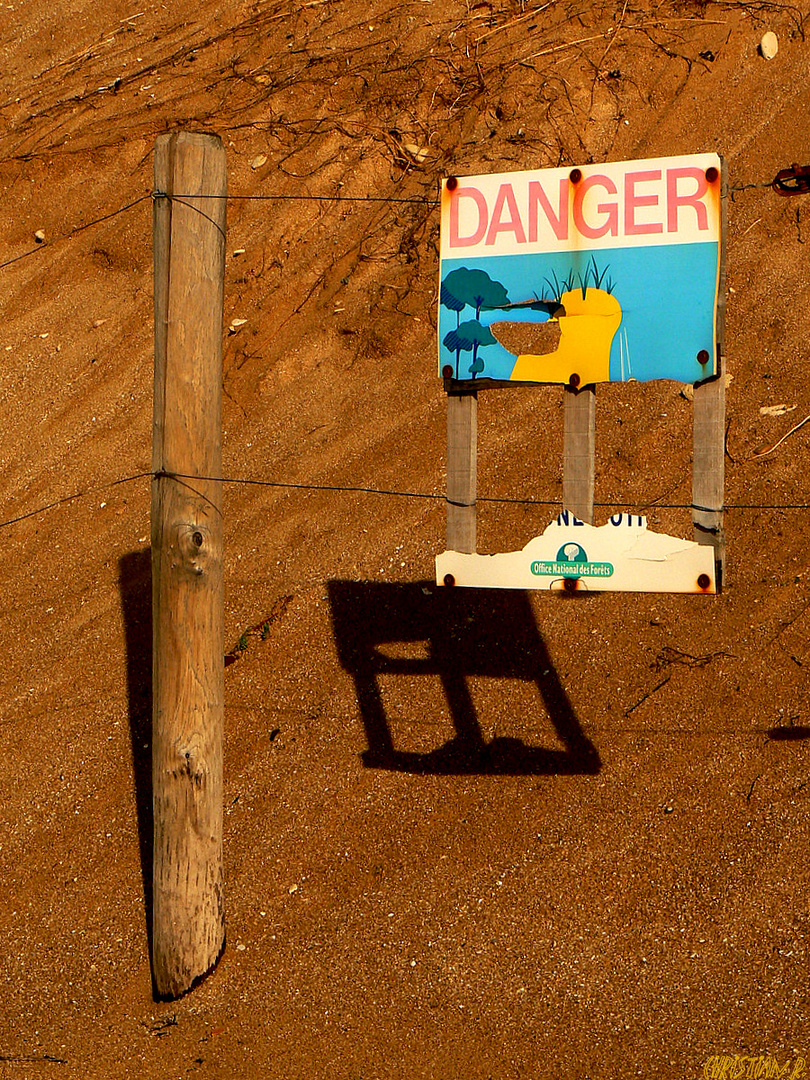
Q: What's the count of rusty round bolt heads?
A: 9